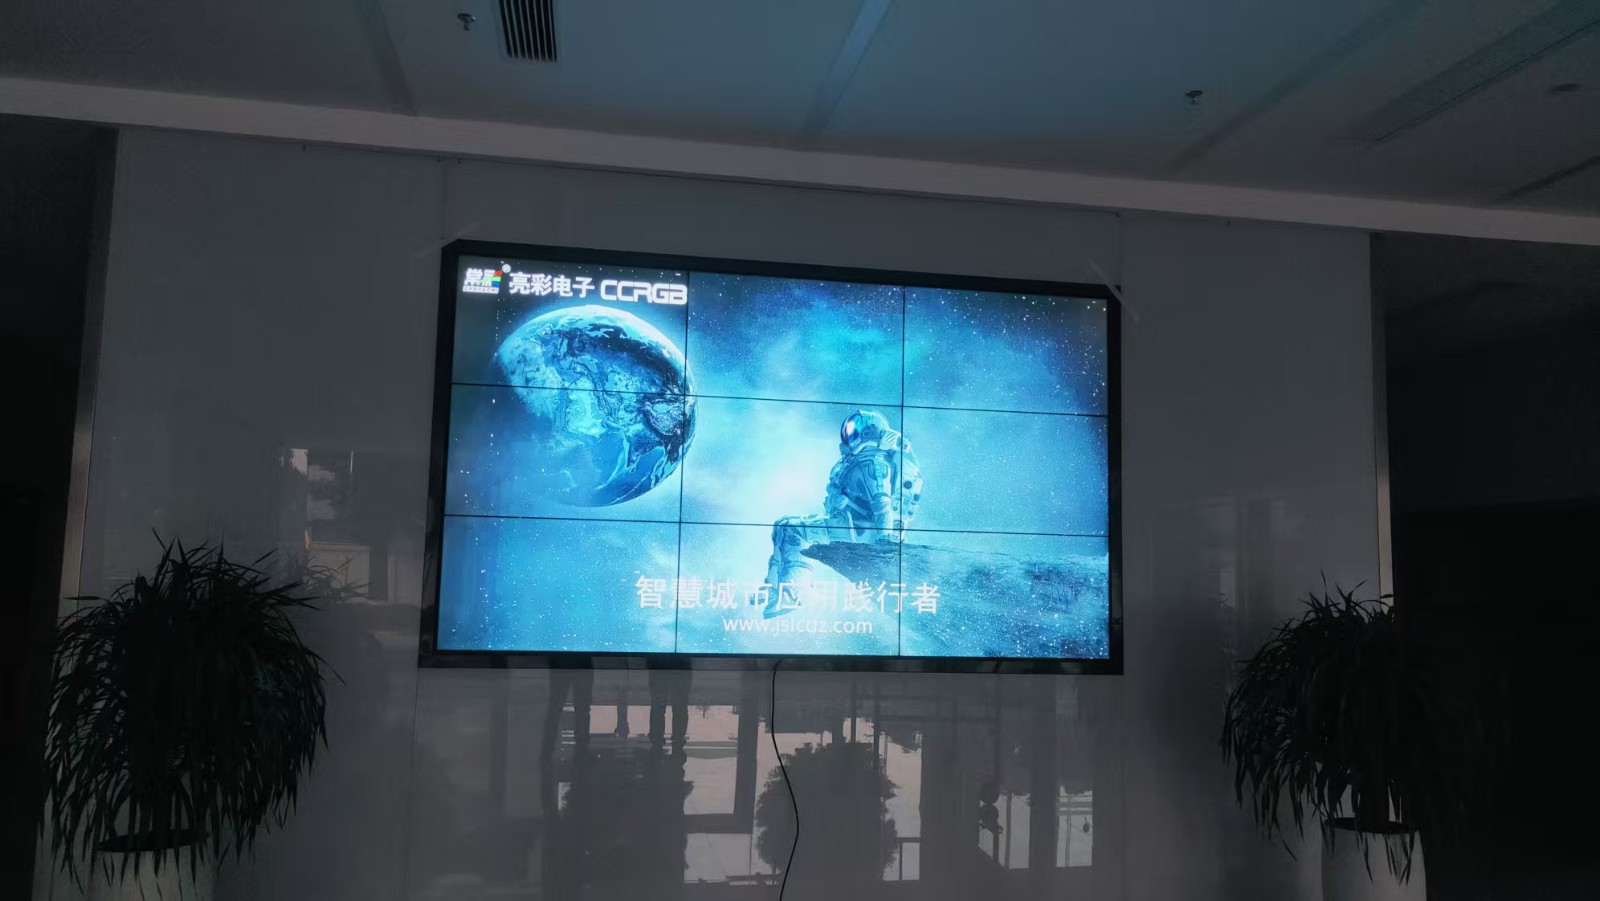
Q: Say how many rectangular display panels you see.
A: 9